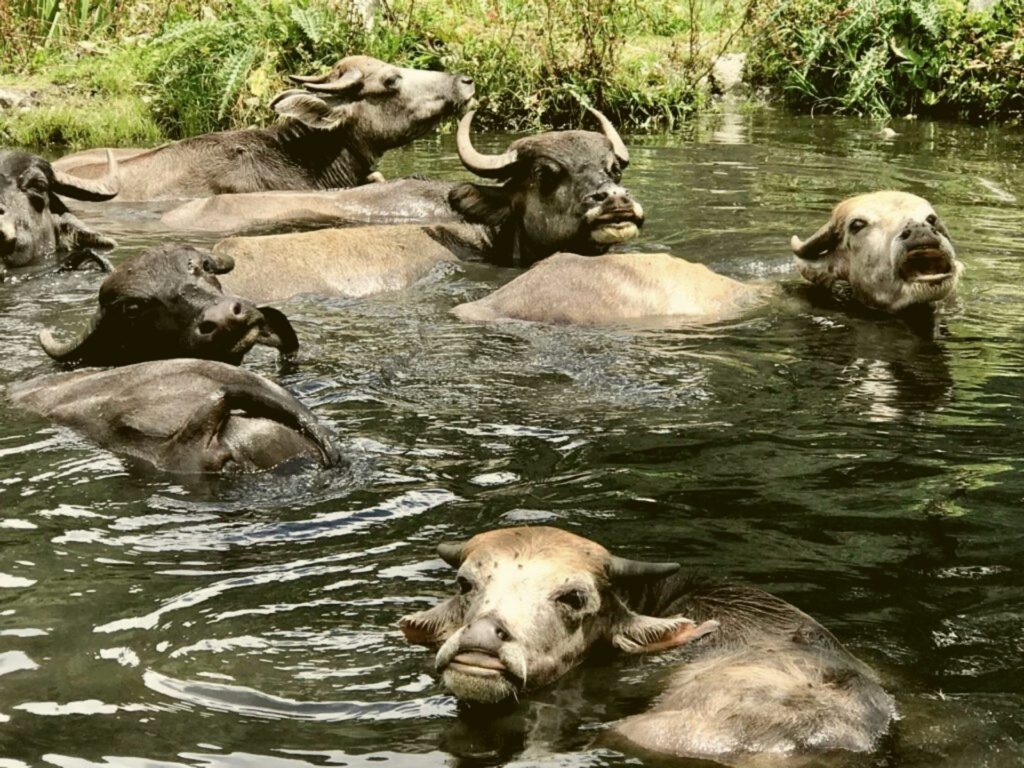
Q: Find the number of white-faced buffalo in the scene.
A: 2